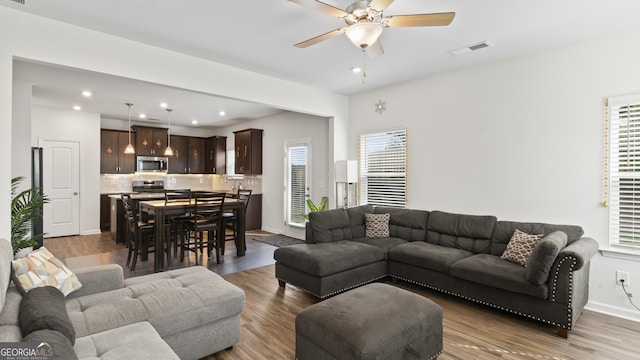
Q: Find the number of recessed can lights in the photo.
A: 7